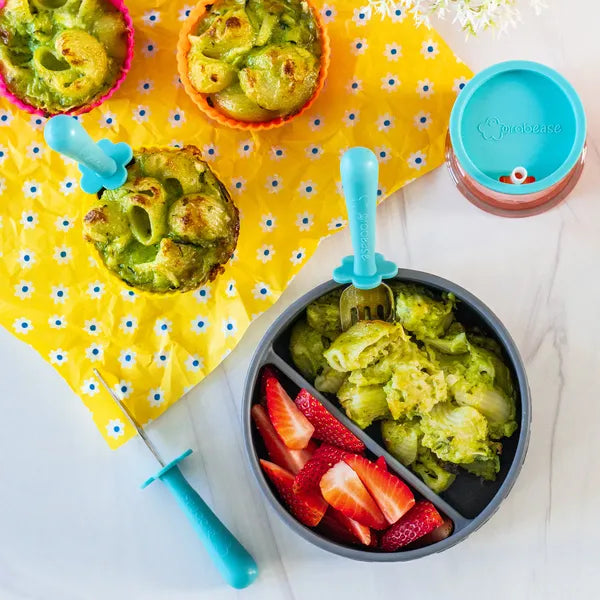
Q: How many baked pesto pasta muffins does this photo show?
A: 3